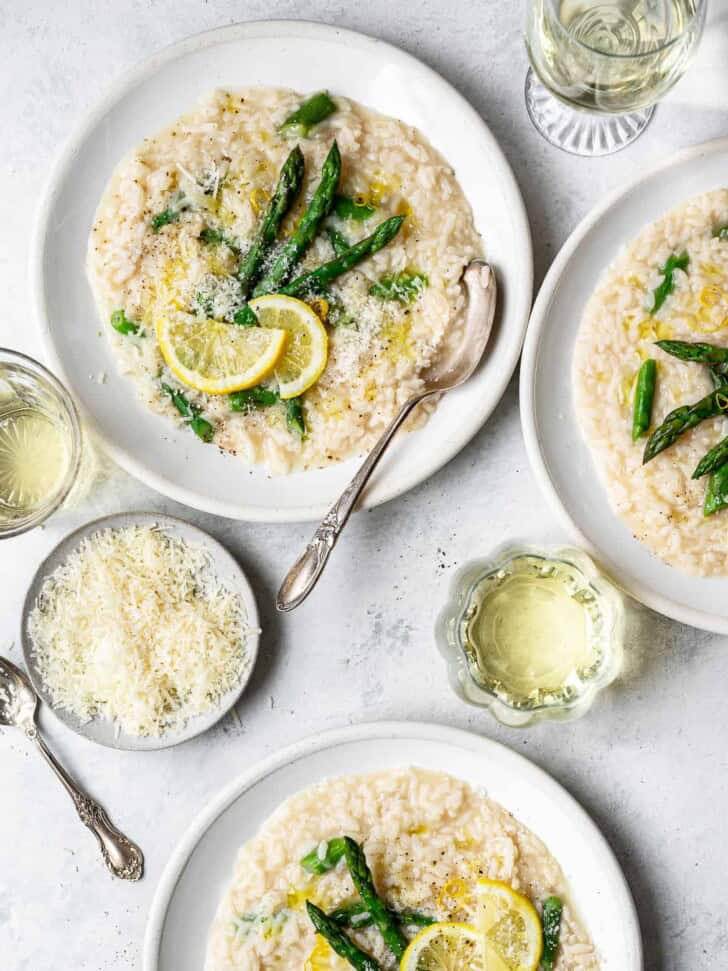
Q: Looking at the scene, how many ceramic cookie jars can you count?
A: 0